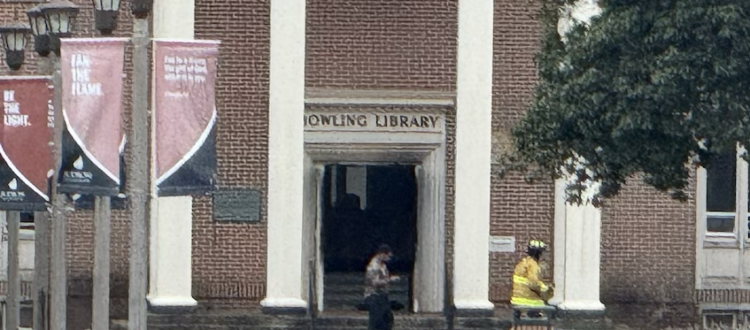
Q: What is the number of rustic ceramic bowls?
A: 0